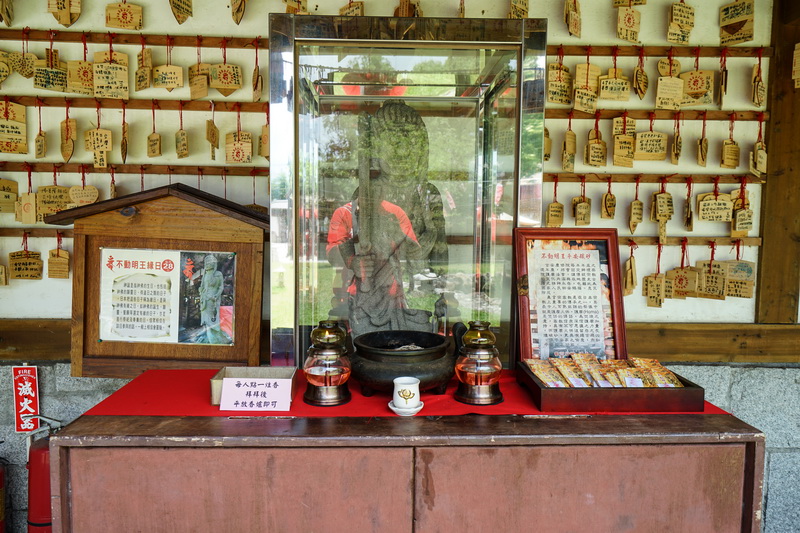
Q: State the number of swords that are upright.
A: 1